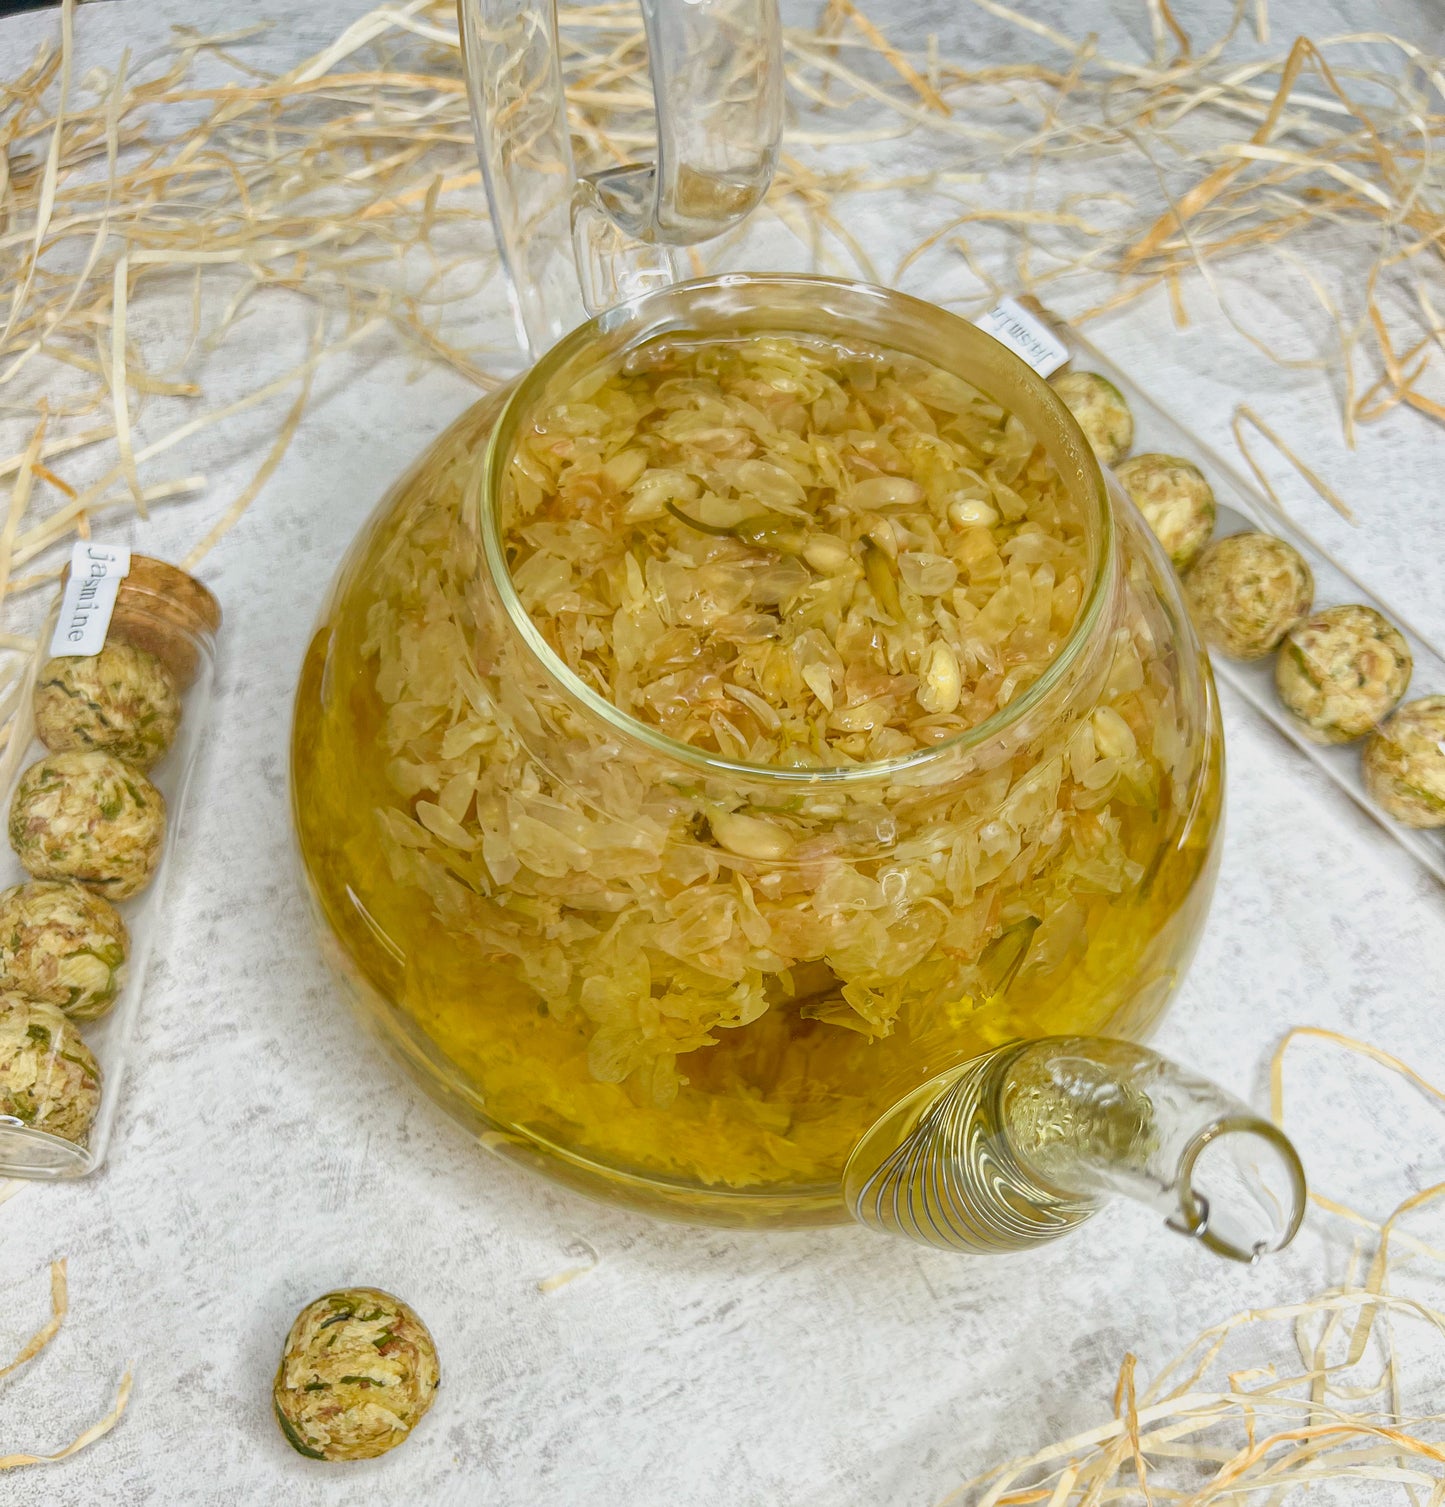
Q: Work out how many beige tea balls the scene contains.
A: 10